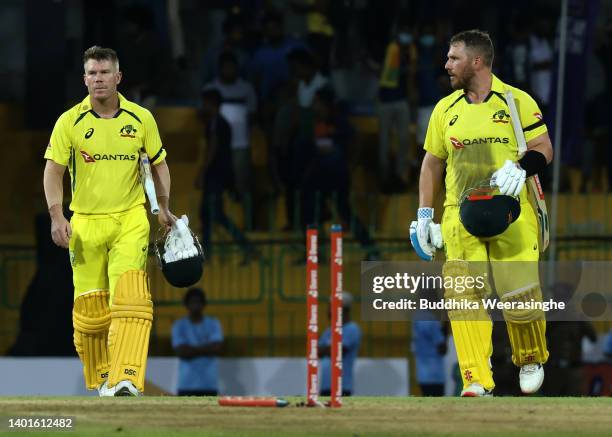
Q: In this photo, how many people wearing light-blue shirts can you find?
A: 3